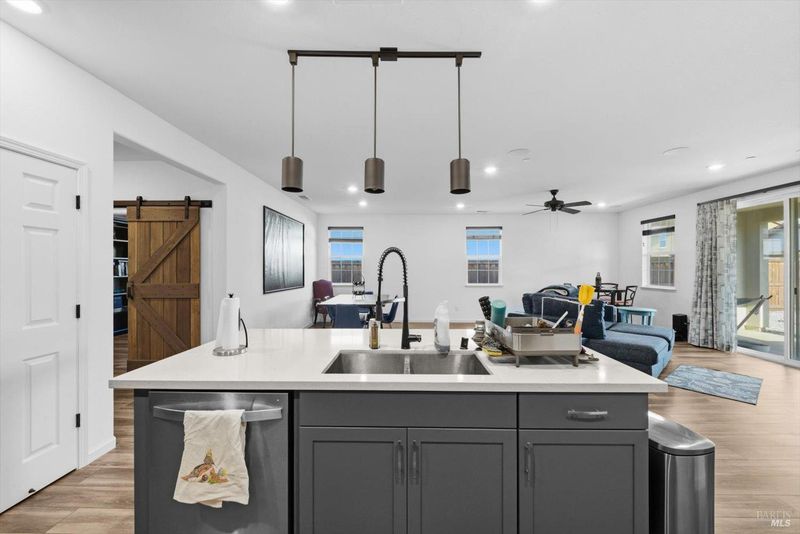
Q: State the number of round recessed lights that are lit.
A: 9